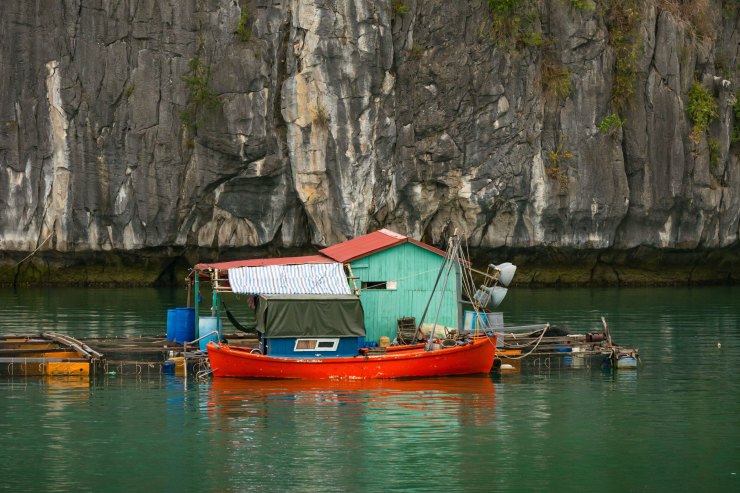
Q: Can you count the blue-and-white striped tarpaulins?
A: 1